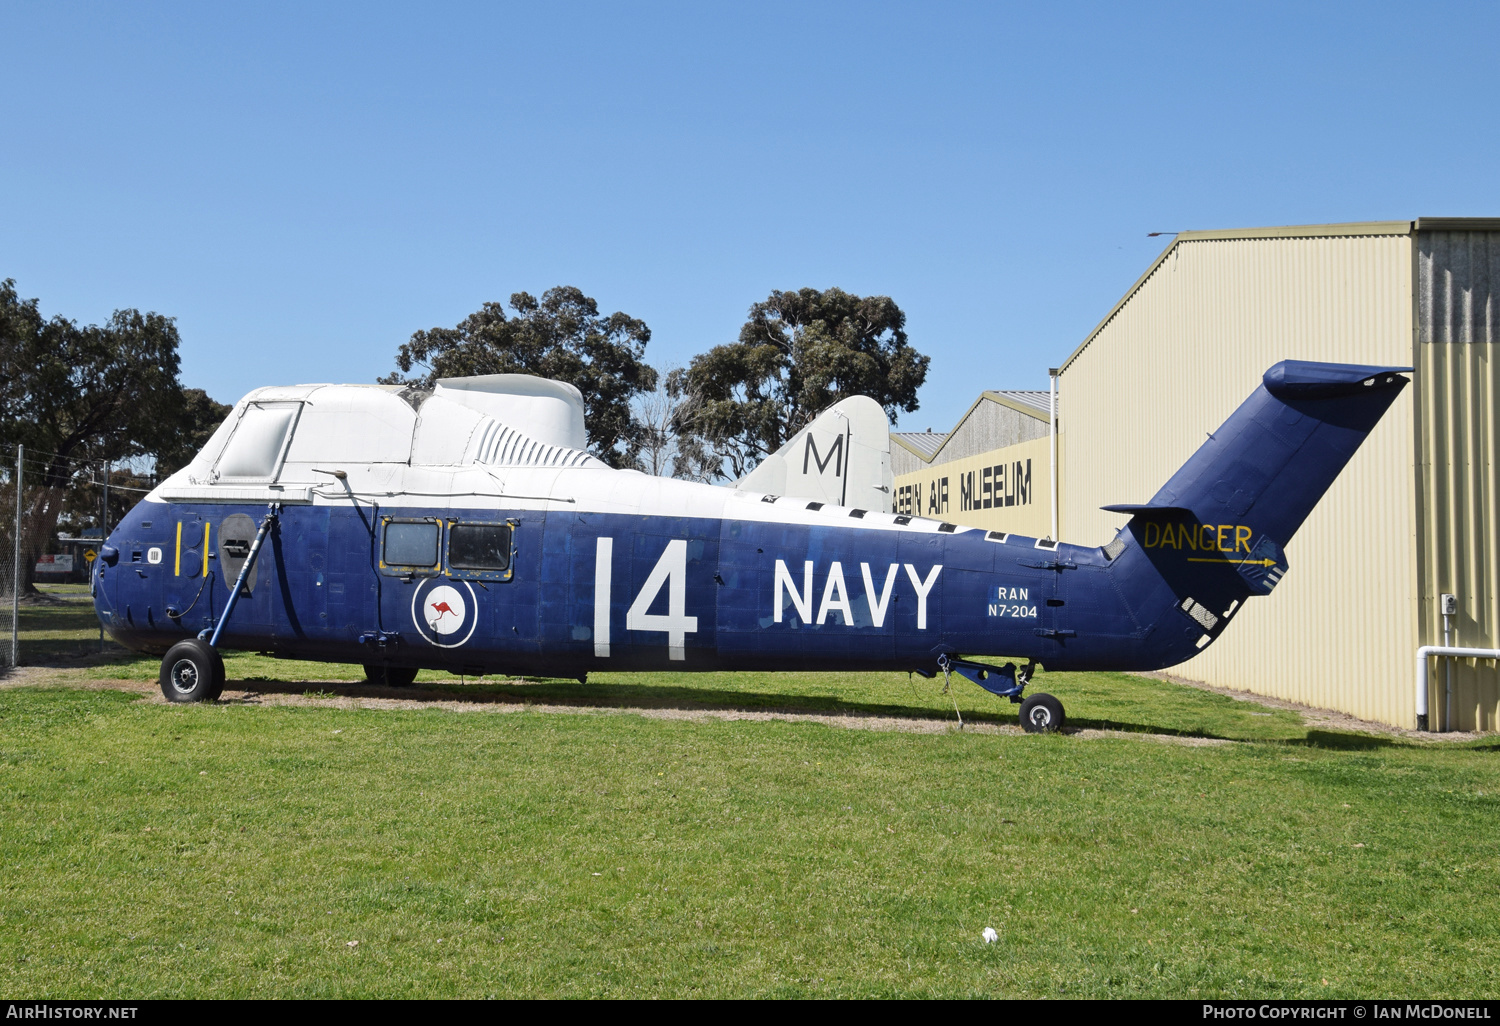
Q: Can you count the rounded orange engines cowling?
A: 0